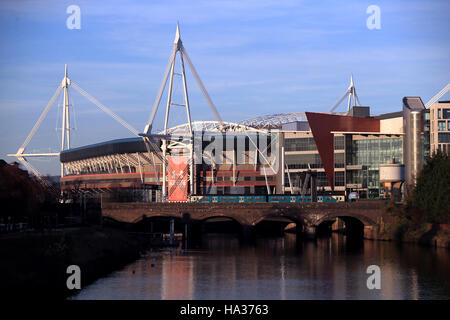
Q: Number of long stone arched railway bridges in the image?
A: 1